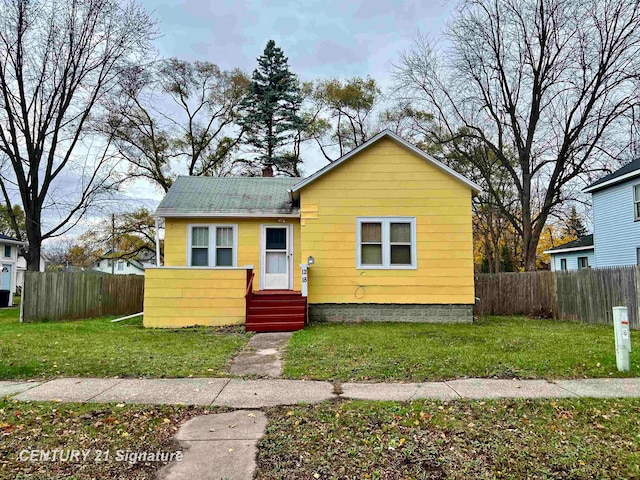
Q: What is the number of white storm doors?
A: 1